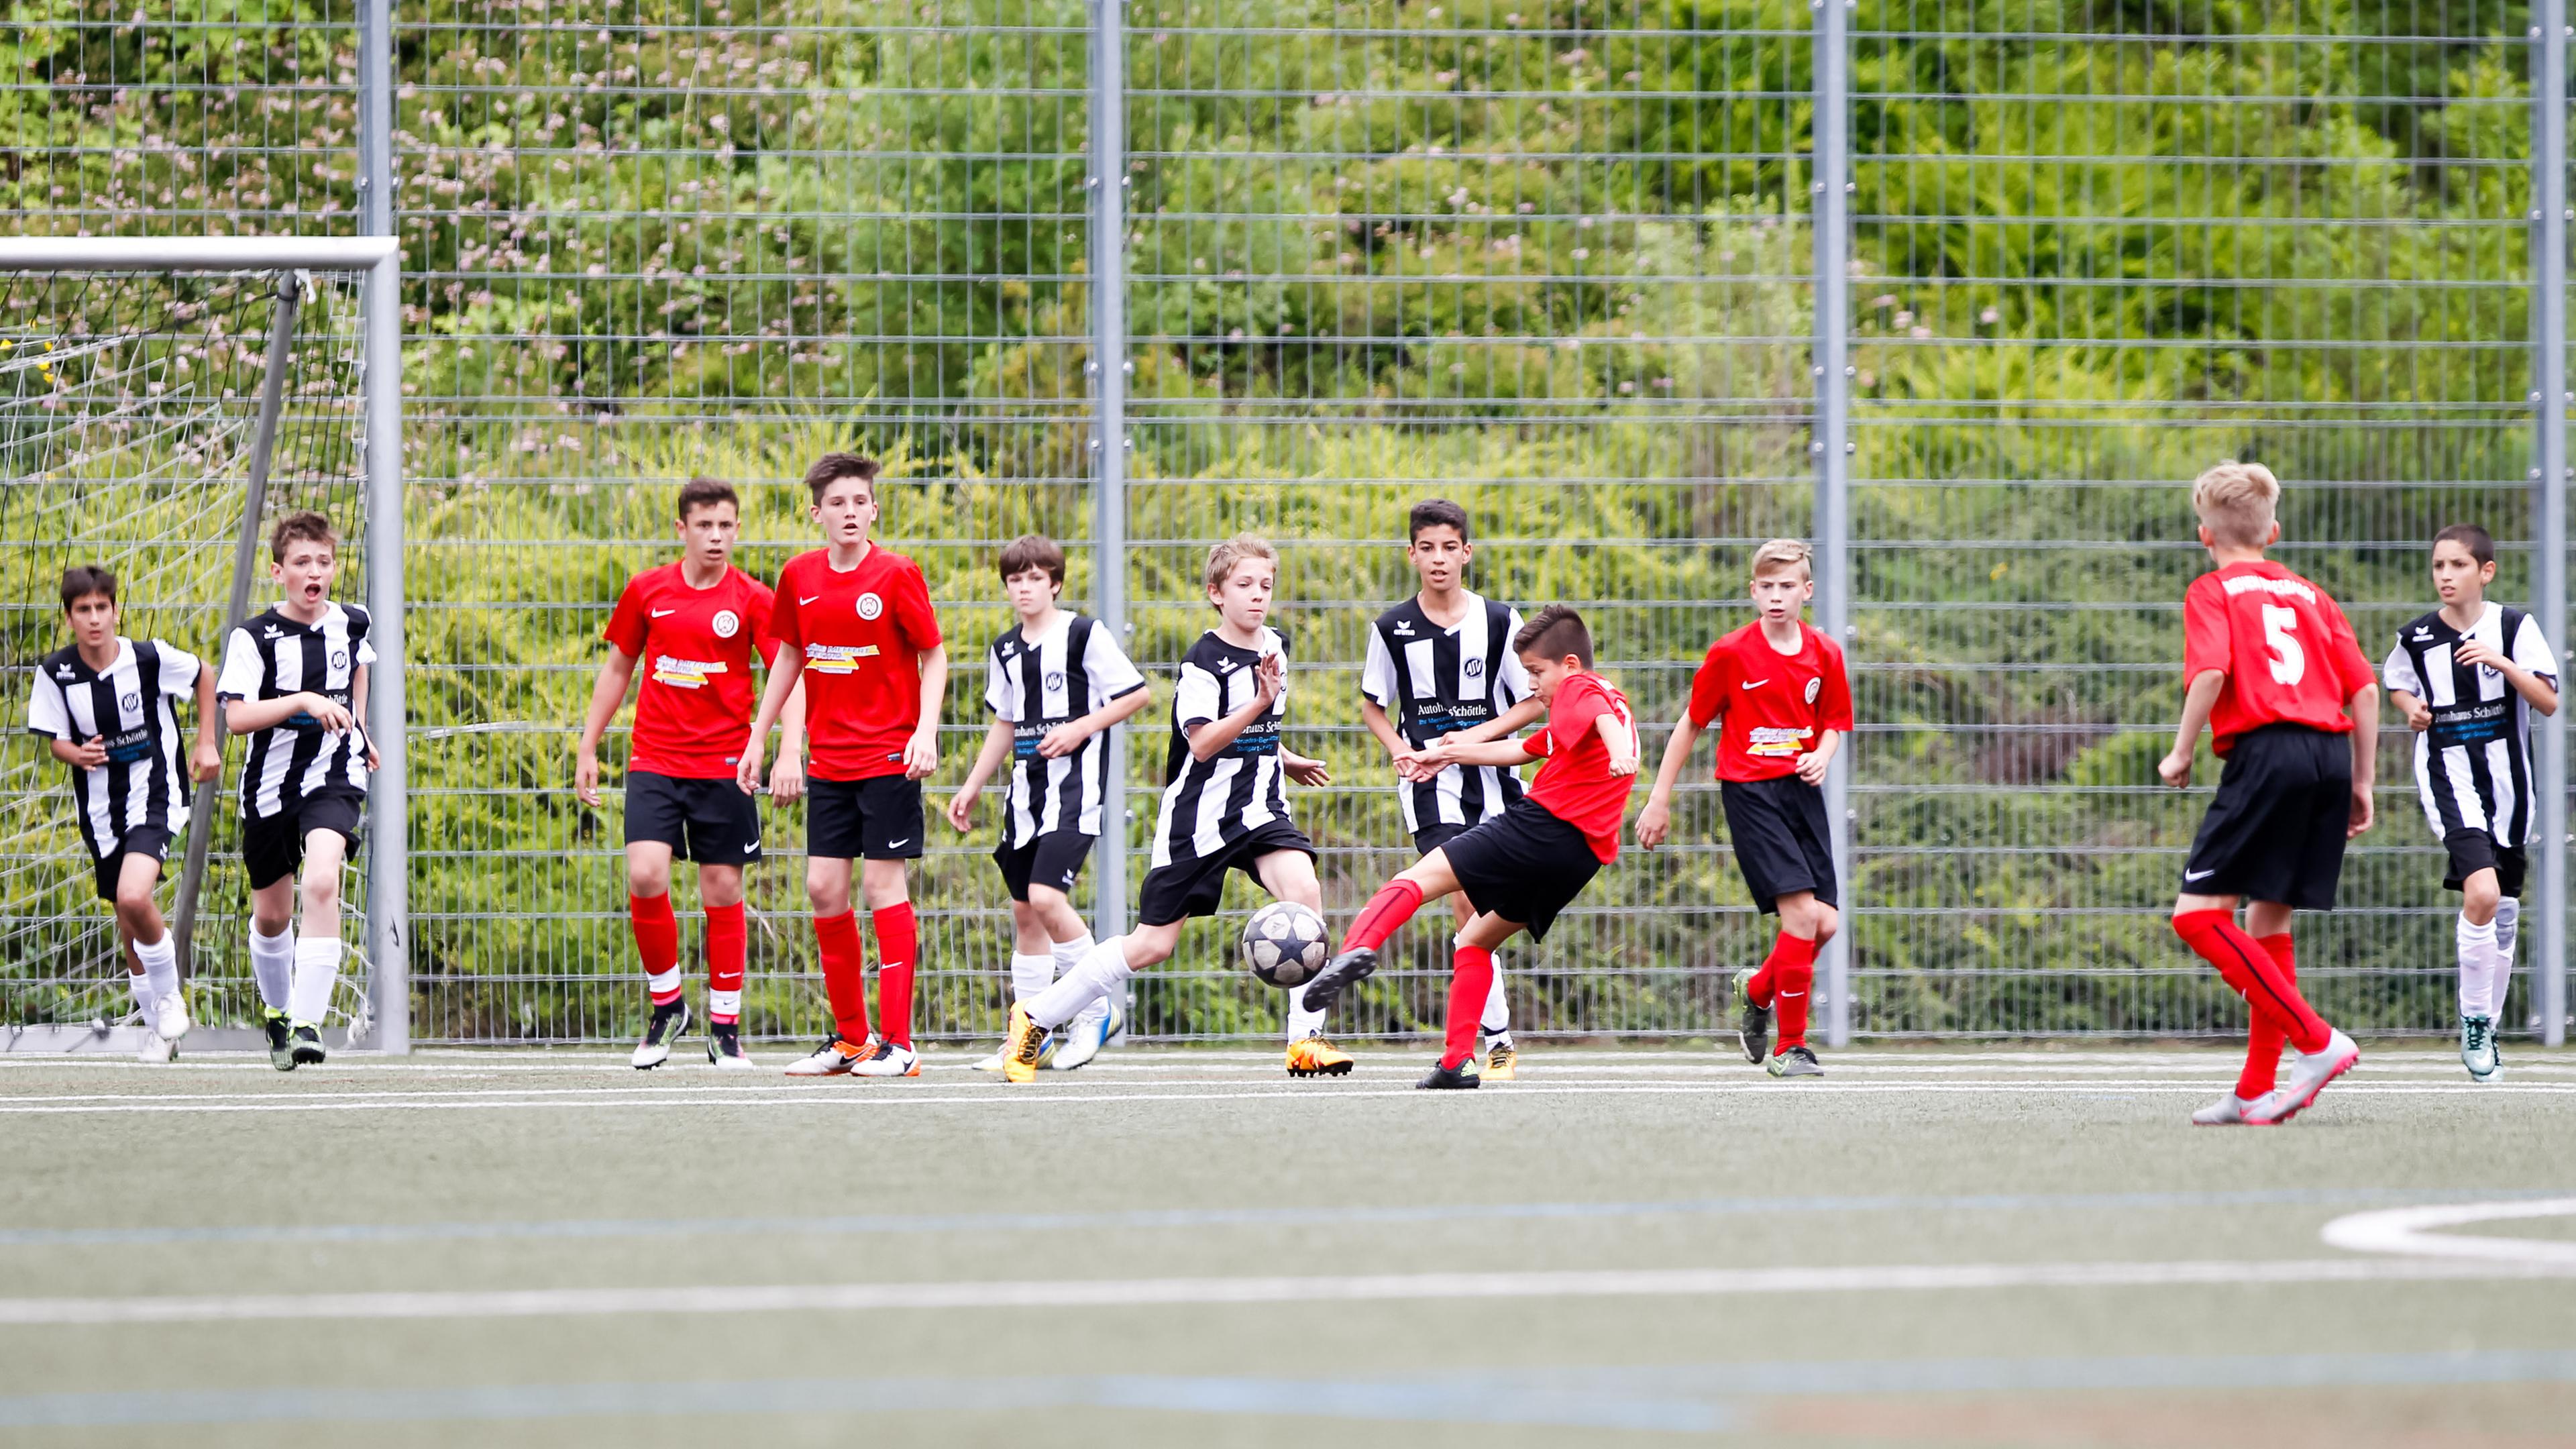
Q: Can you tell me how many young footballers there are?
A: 11